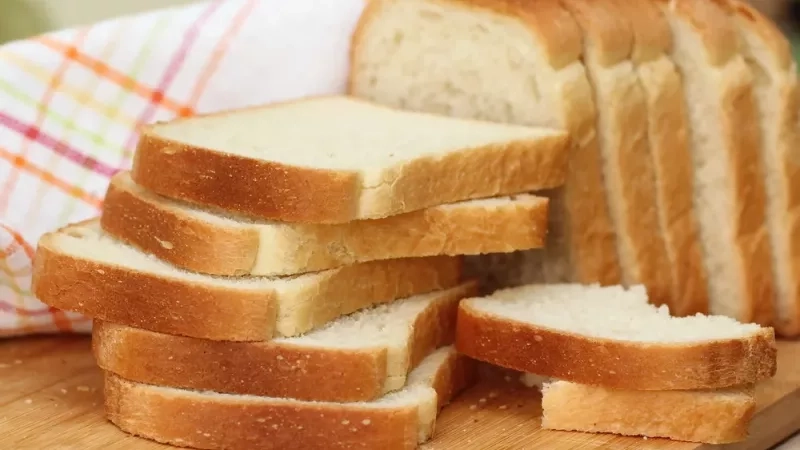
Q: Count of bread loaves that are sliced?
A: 1